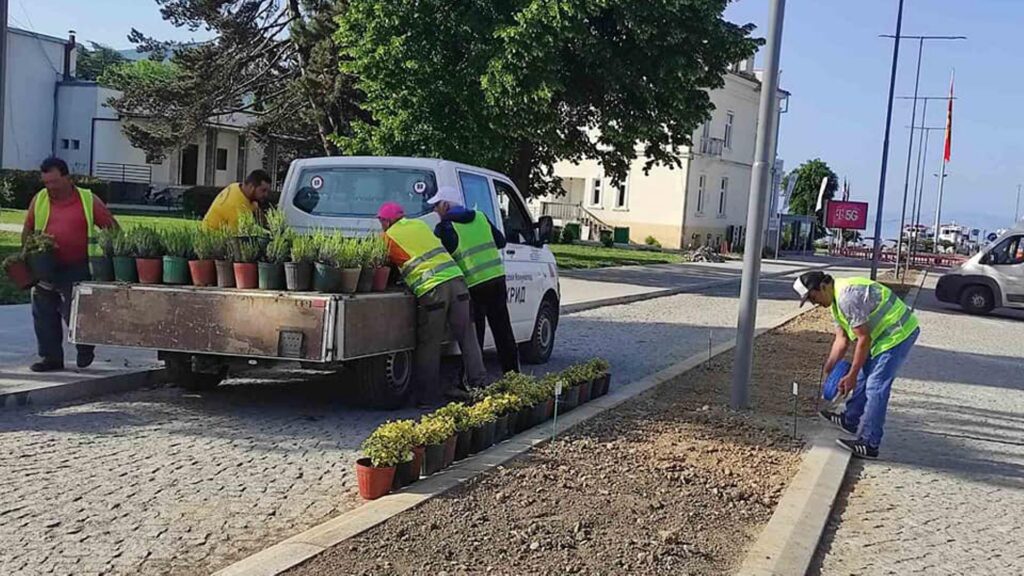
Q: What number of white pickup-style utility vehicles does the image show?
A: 1